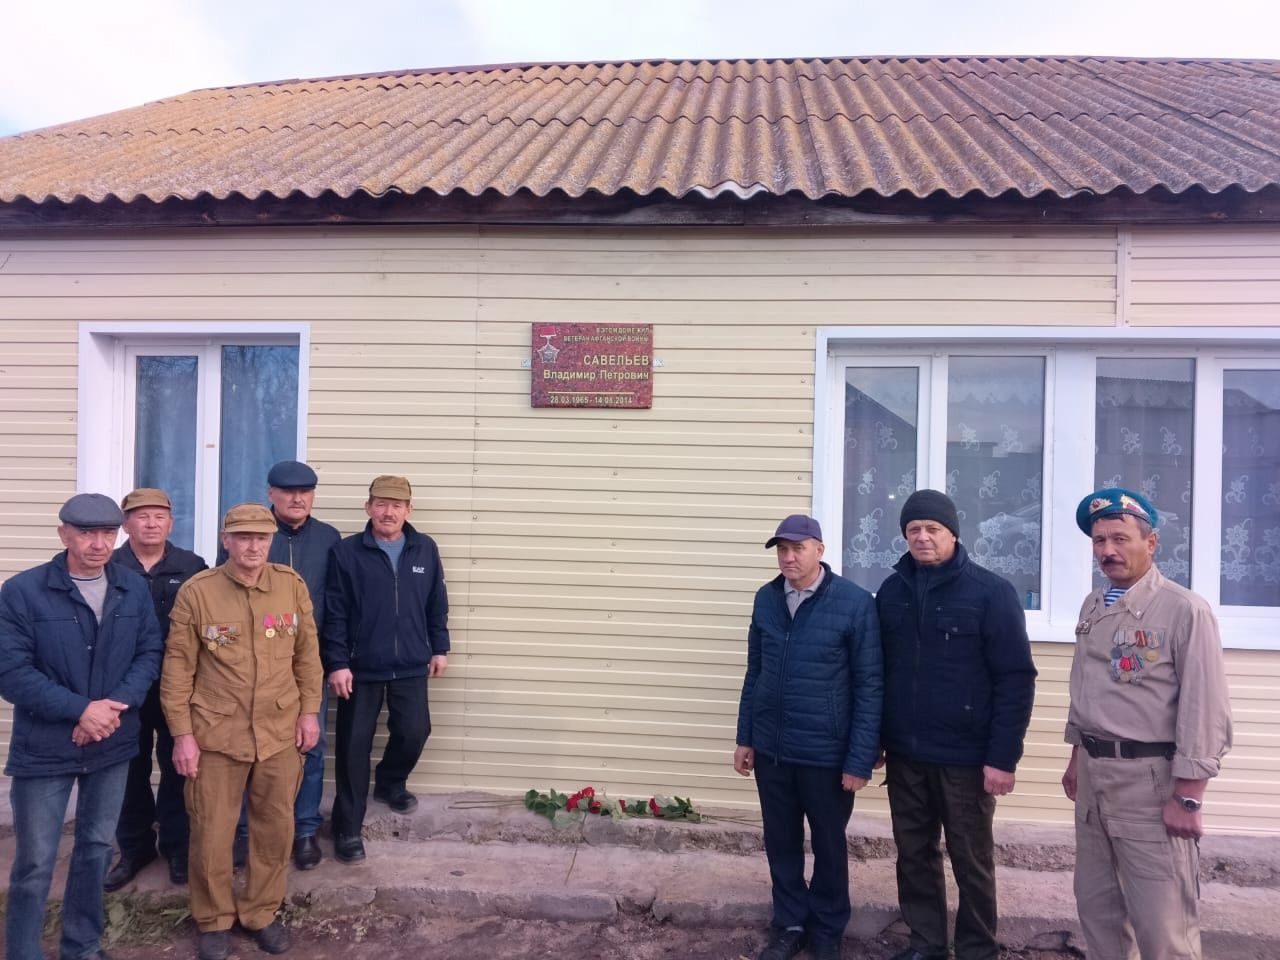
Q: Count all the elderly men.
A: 8